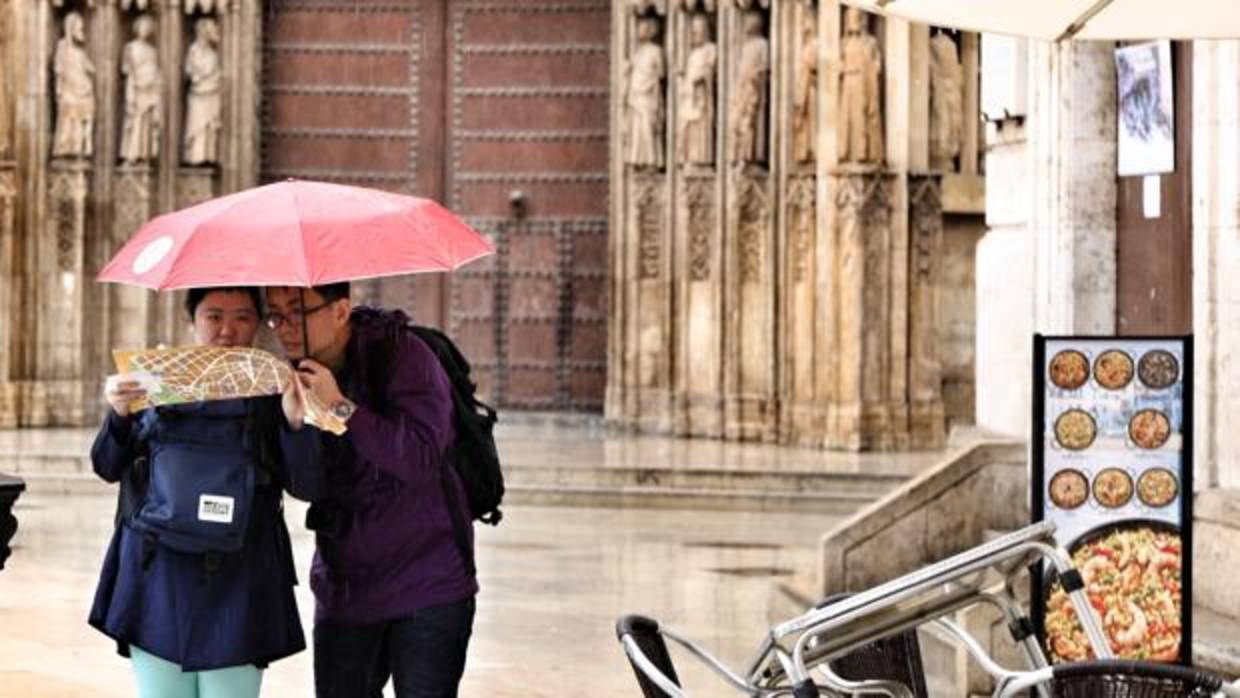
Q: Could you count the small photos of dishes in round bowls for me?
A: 8